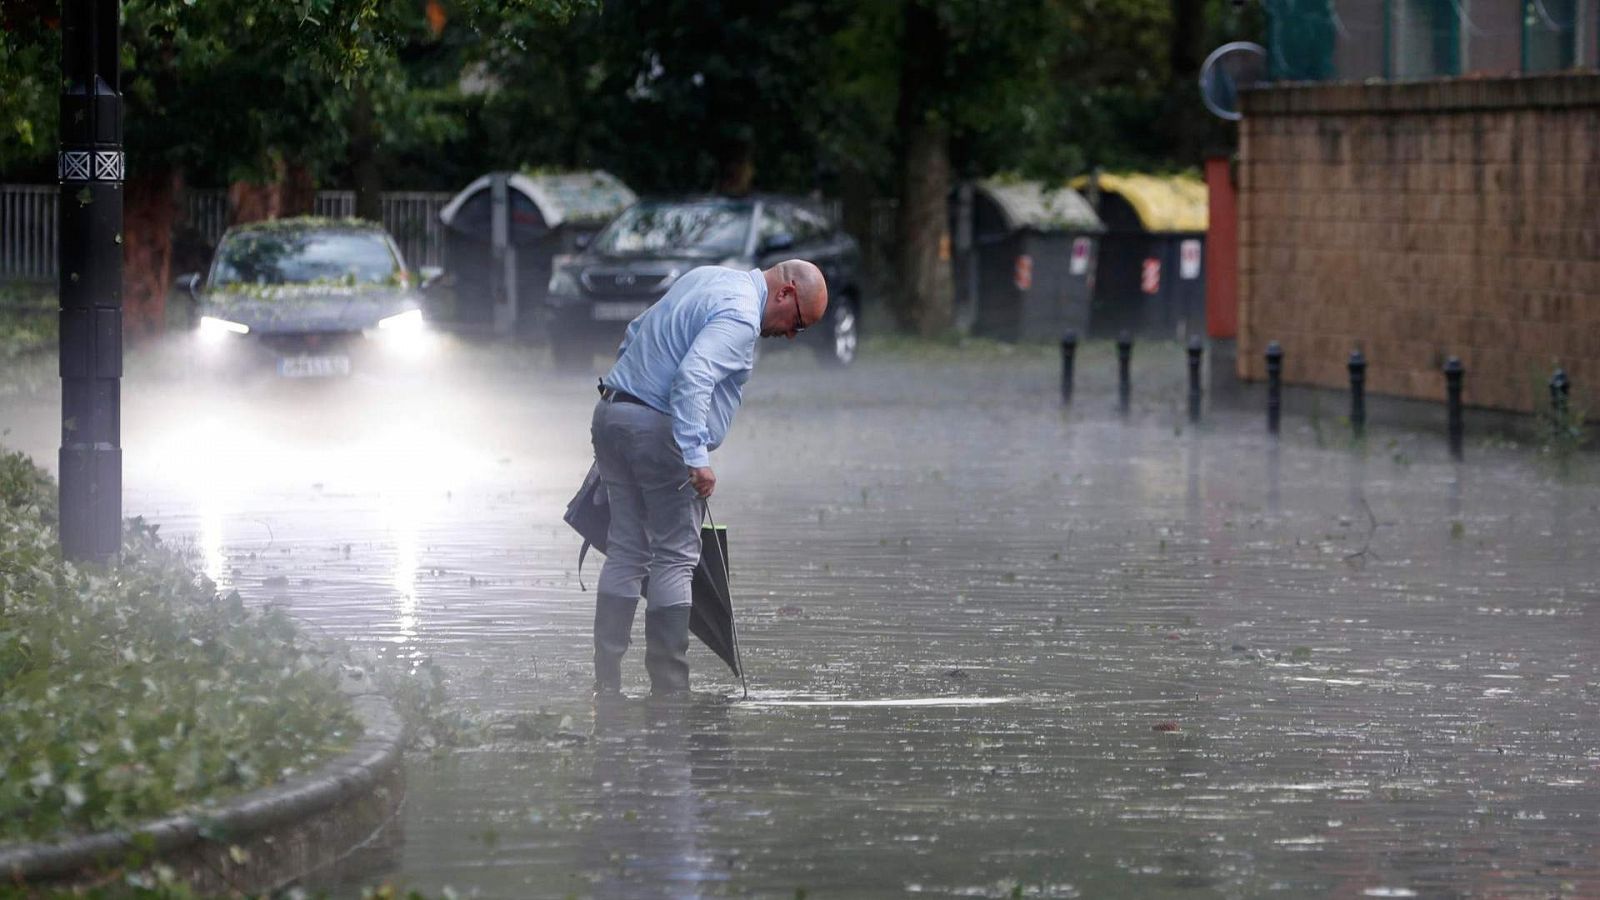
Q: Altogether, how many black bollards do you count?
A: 7